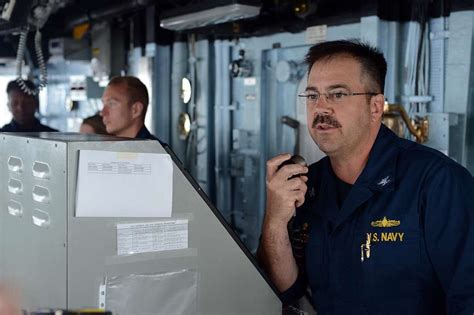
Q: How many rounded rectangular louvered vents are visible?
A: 6